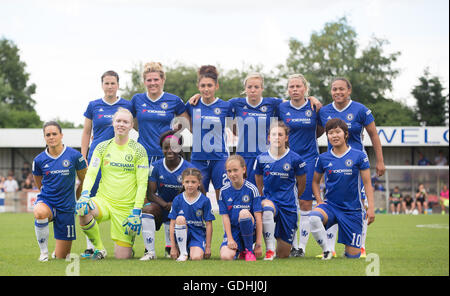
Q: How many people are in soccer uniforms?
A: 13